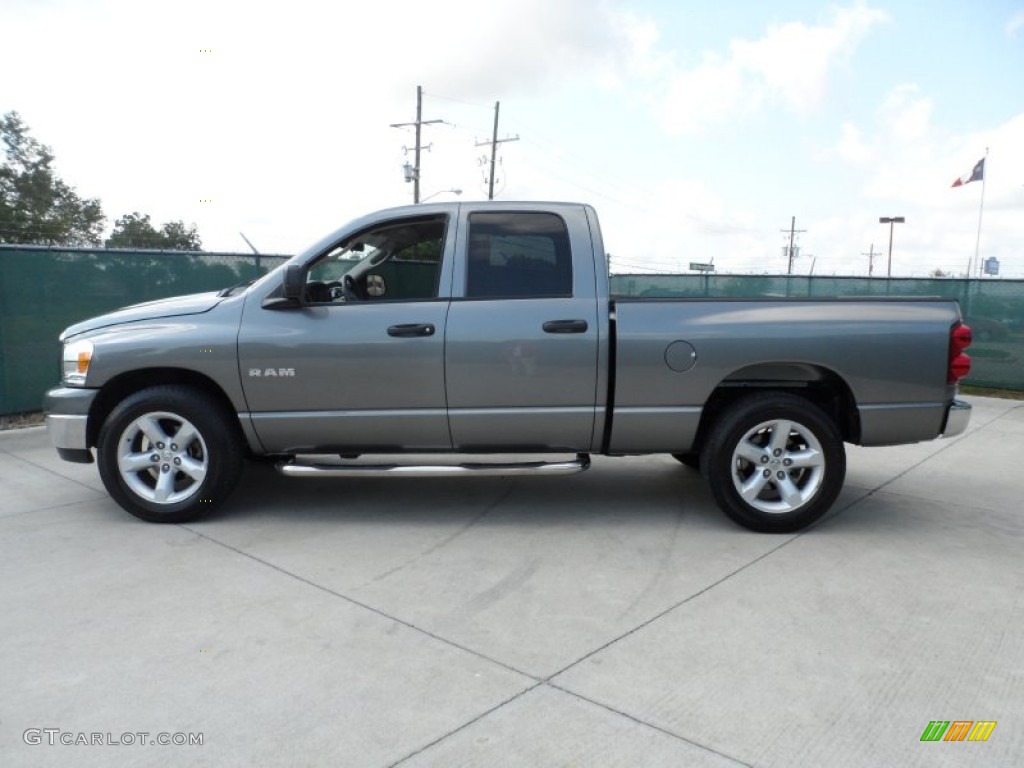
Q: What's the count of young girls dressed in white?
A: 0